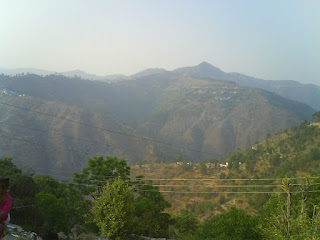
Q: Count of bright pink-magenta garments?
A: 1